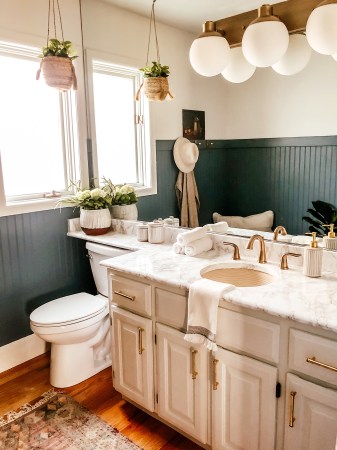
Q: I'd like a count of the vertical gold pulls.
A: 4